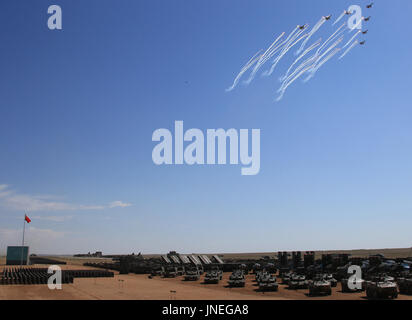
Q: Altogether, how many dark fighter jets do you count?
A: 7